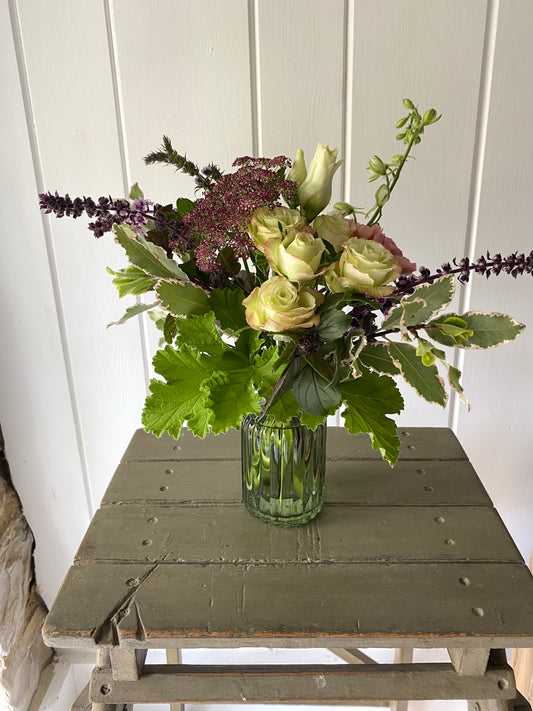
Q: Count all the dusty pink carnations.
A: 1